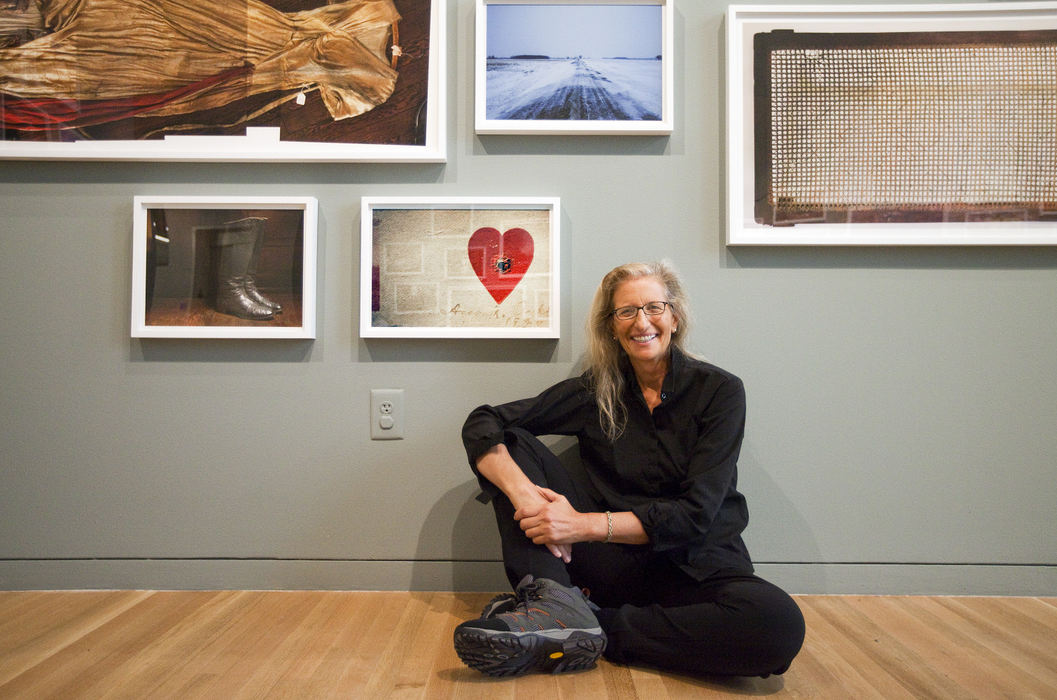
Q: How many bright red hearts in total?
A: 1